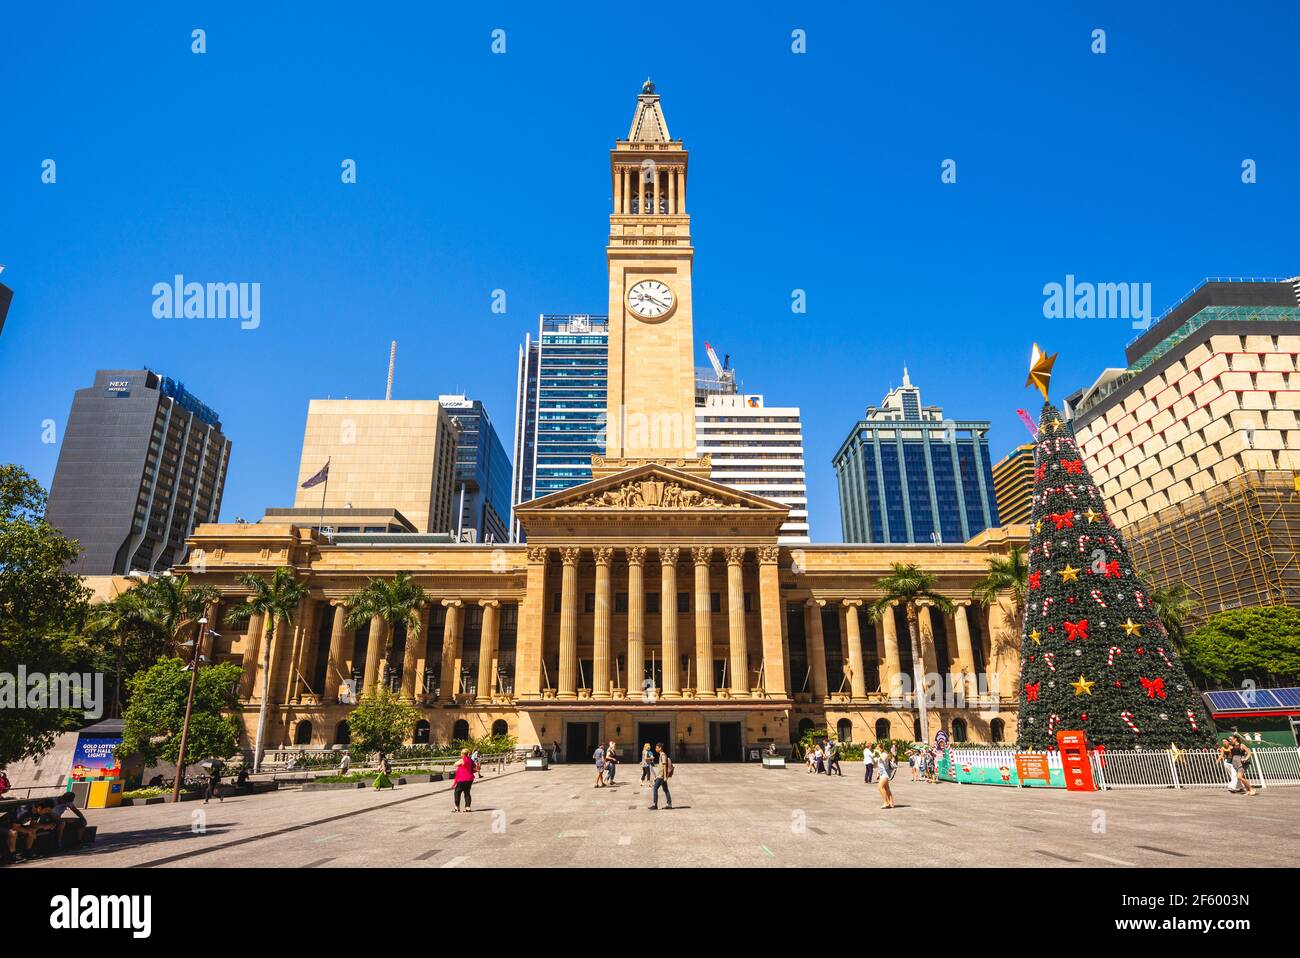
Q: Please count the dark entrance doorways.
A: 3